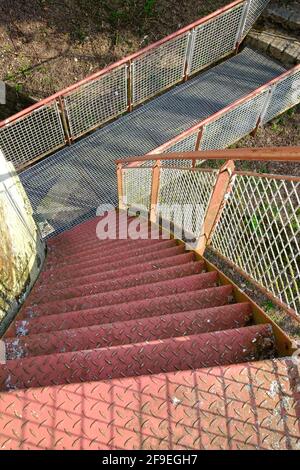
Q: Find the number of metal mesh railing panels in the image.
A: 11